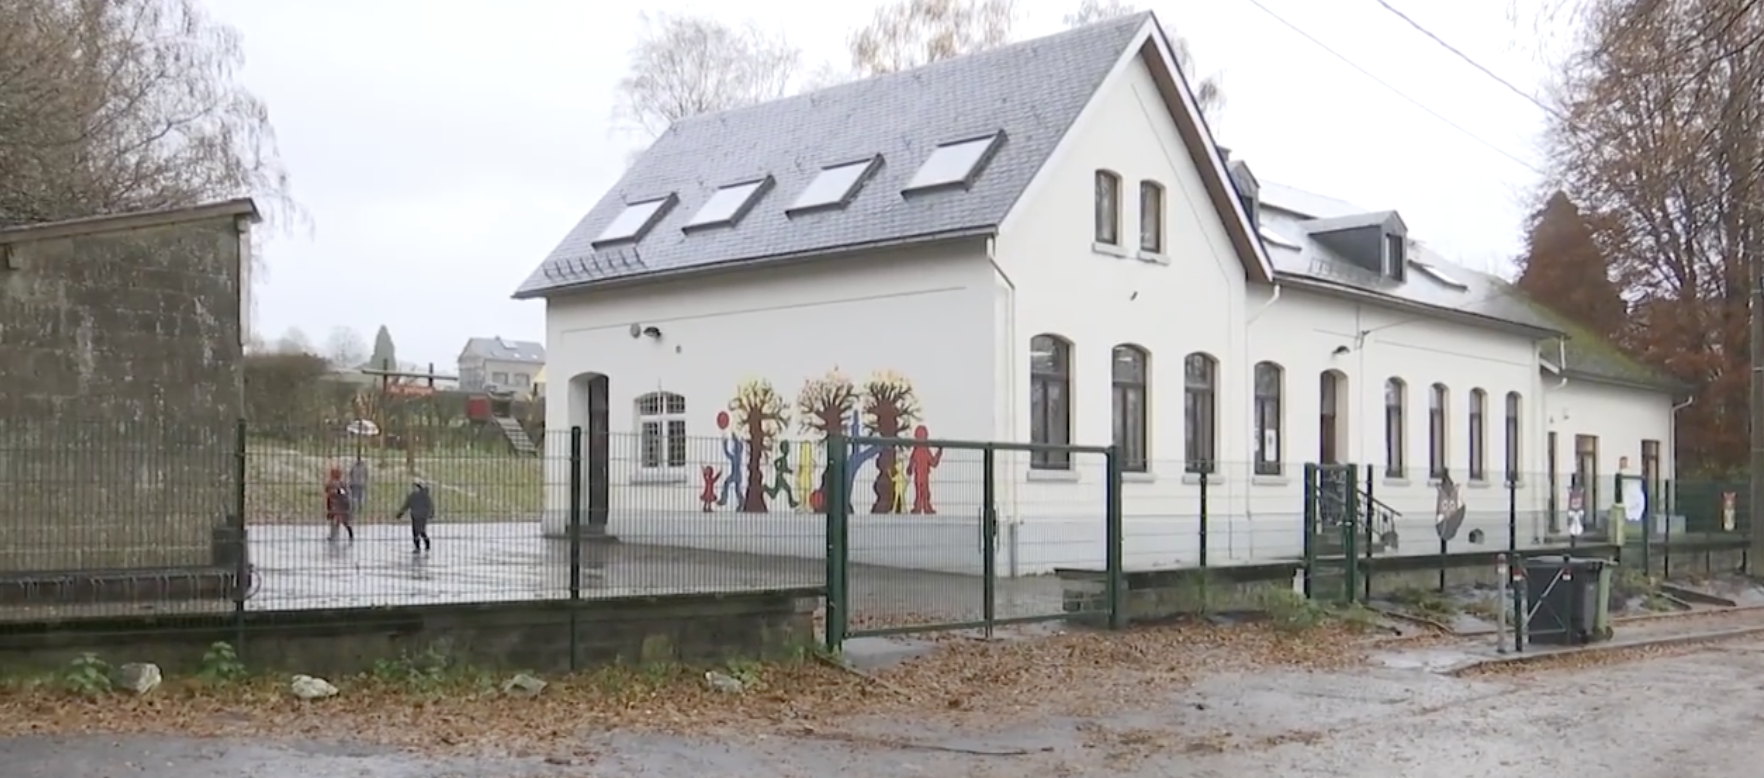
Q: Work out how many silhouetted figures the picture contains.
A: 7